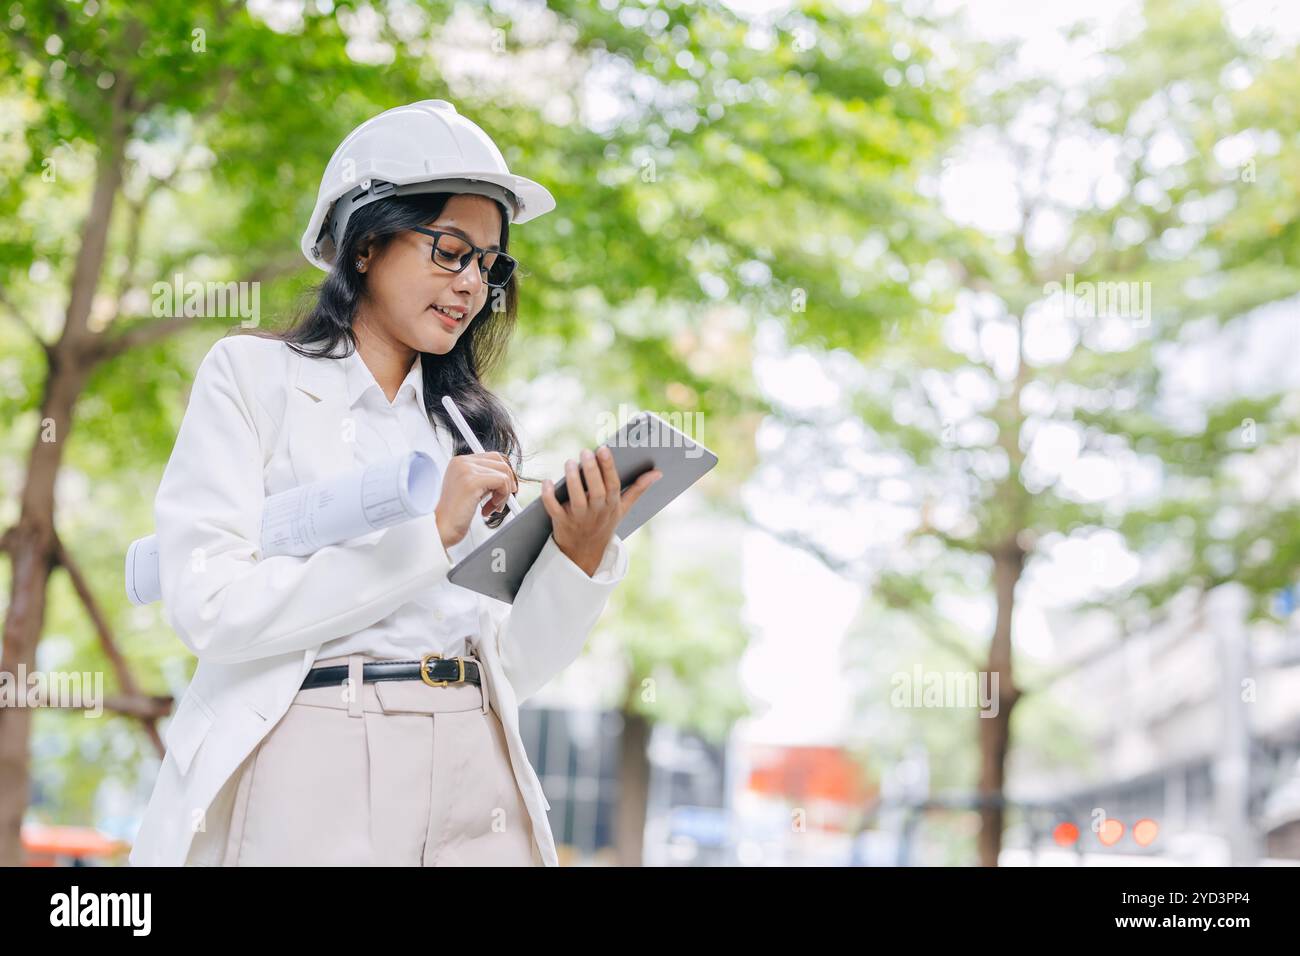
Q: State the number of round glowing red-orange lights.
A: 3